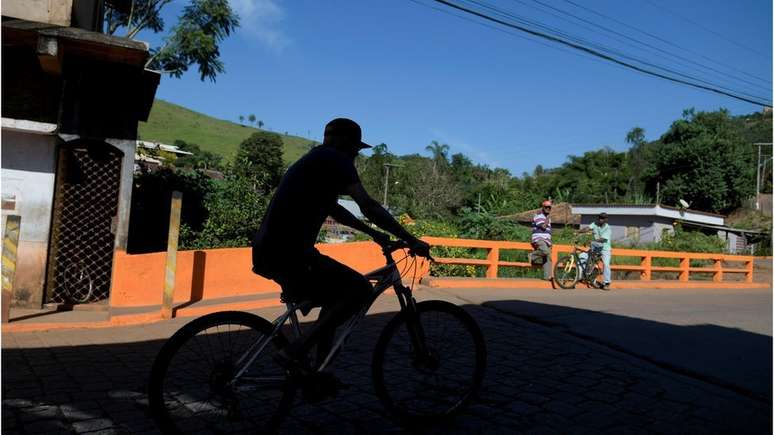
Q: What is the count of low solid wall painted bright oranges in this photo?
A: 1